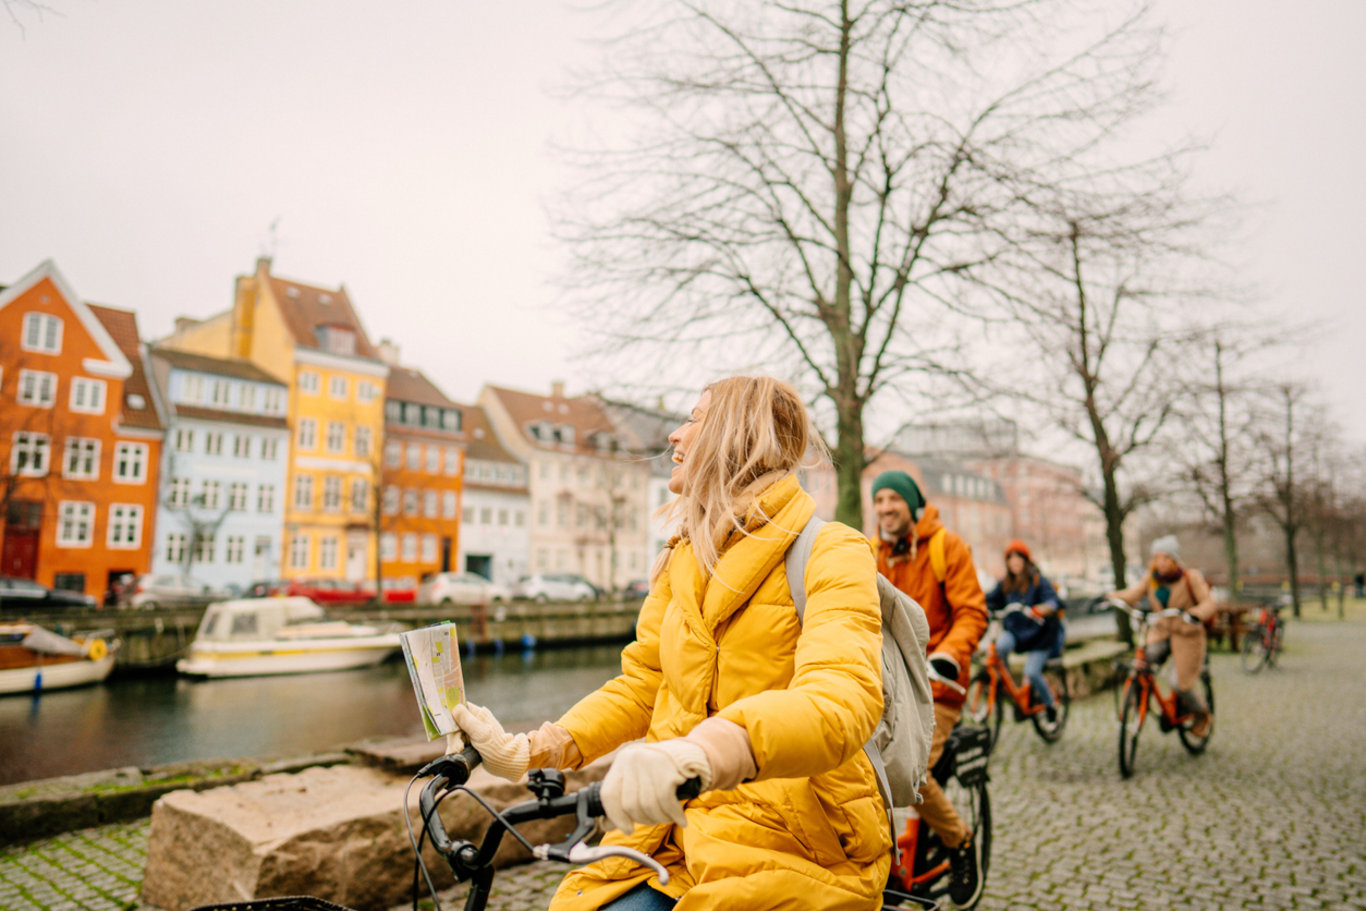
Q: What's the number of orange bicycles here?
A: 3